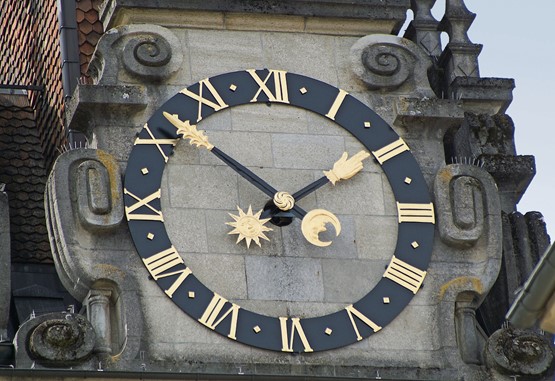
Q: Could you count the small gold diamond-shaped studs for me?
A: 11